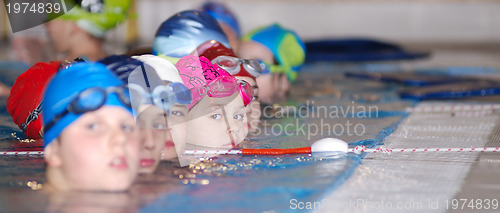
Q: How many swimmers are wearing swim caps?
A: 10